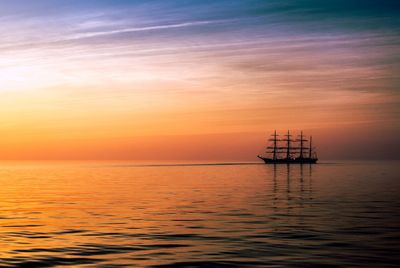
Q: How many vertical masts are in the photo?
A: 4